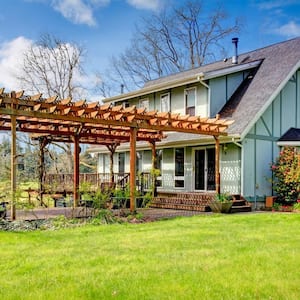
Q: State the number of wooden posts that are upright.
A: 7